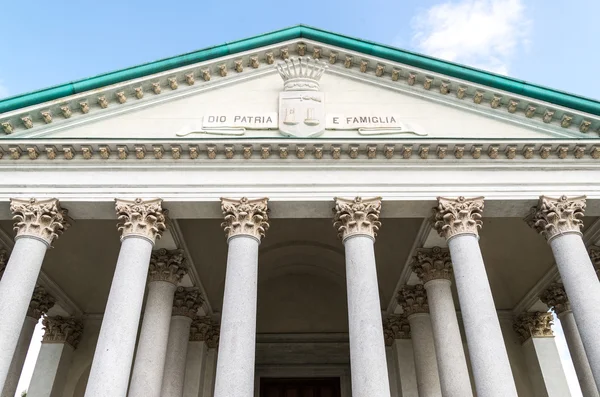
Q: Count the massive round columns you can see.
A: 12